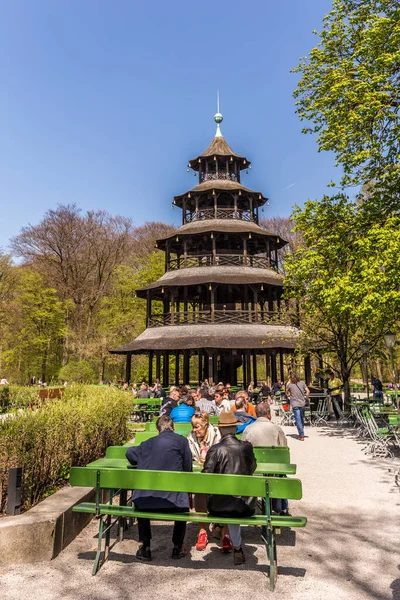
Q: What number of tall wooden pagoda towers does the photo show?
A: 1